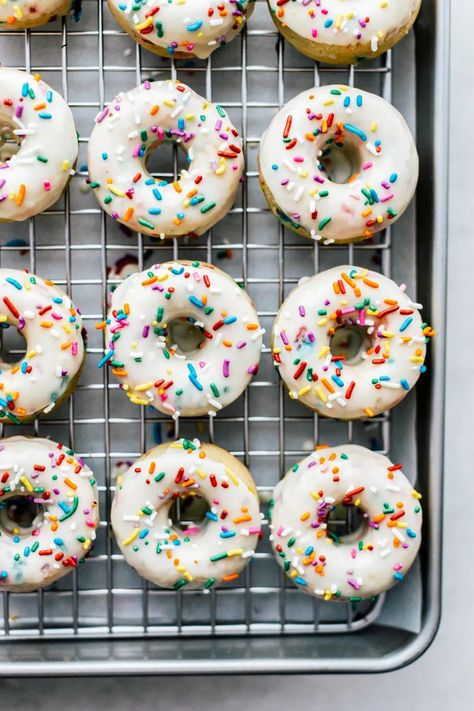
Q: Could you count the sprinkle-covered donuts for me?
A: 12